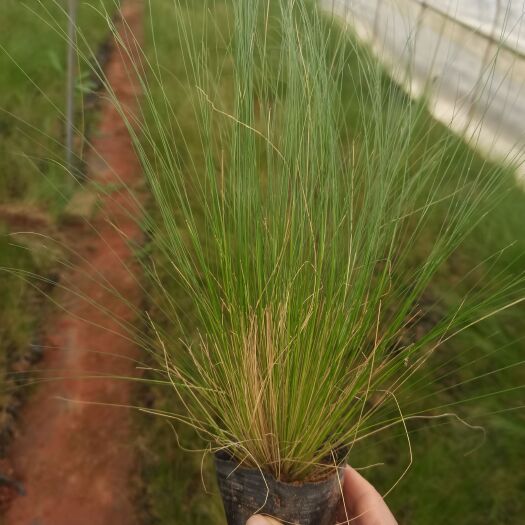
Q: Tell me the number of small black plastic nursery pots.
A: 1